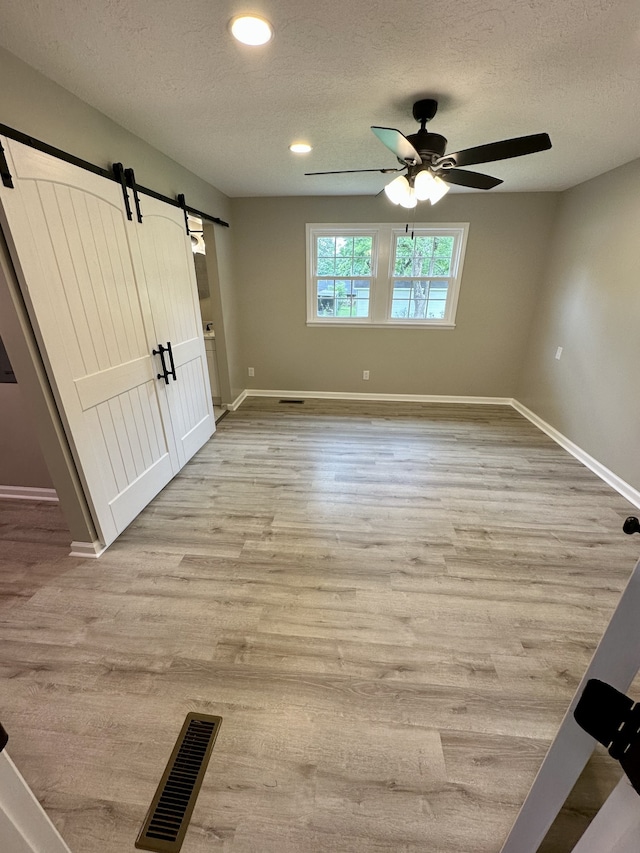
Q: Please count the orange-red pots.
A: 0